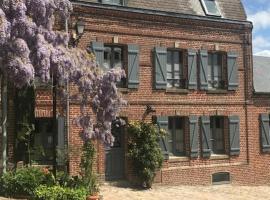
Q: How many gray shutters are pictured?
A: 11